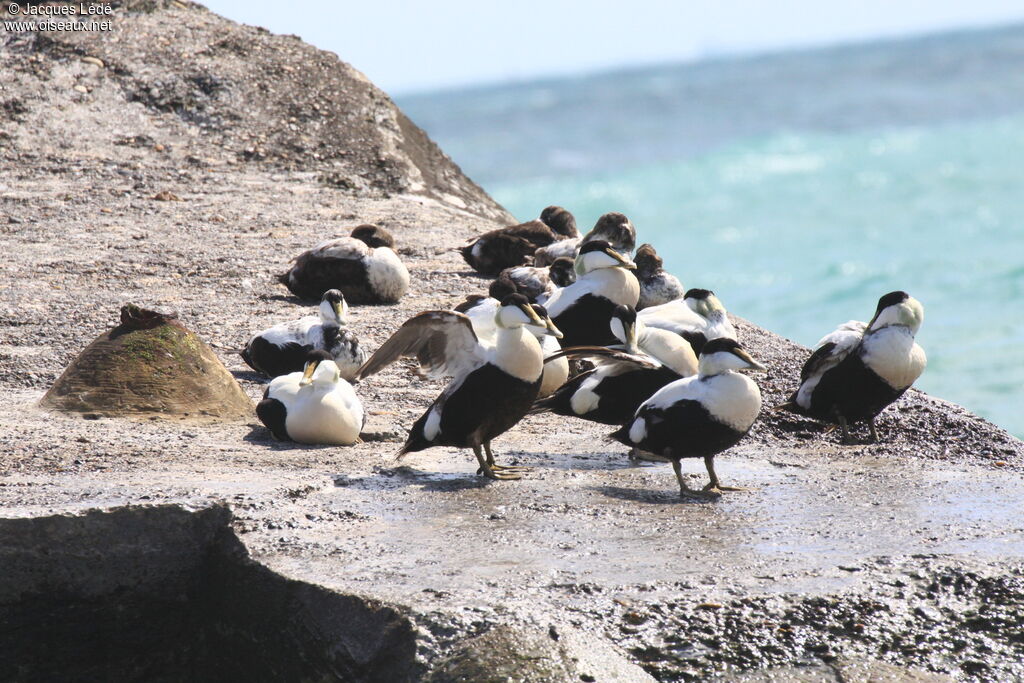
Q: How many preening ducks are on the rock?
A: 2